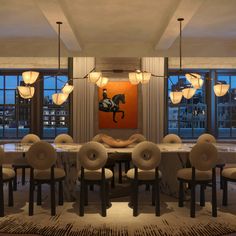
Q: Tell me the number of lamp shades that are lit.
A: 13